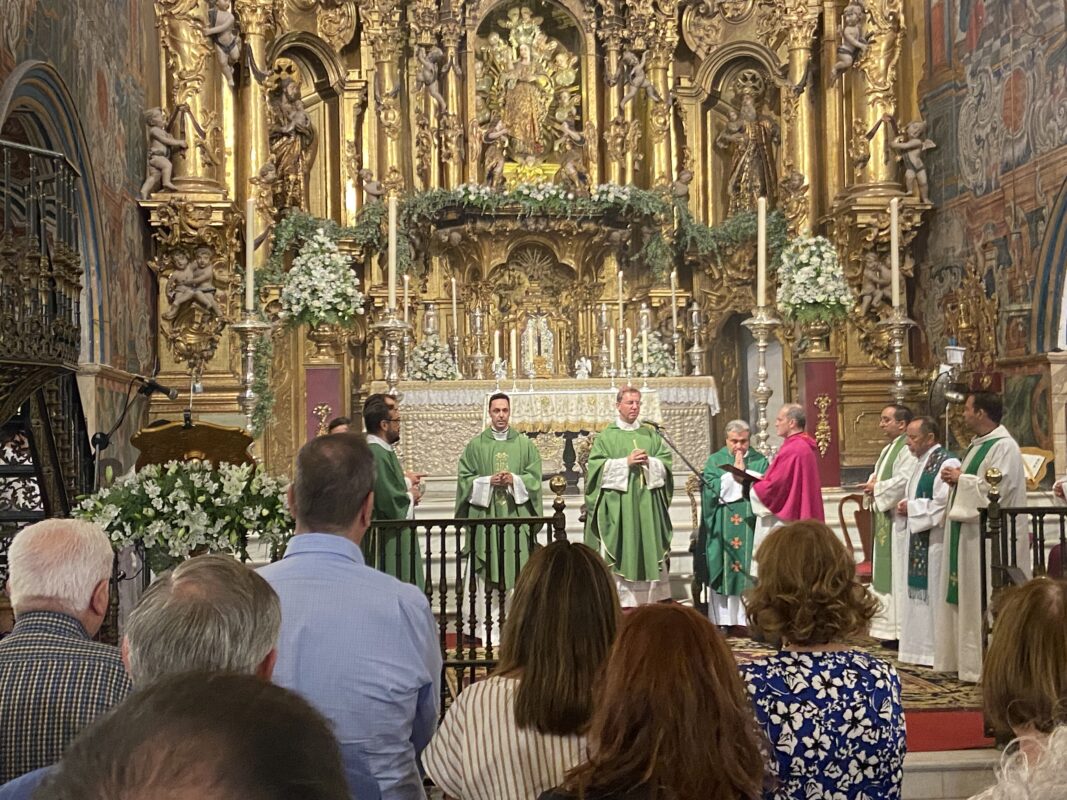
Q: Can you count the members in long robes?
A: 8